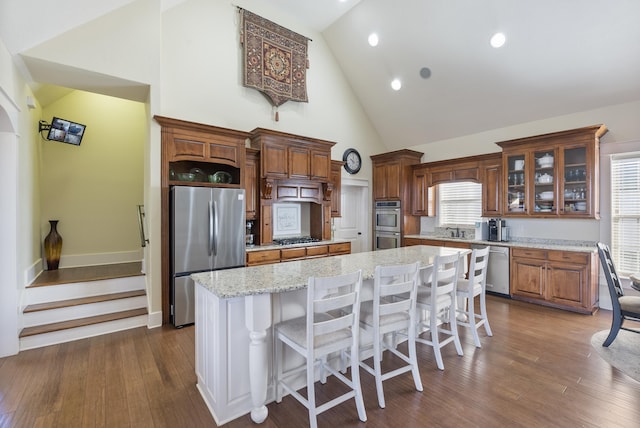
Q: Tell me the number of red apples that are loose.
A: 0